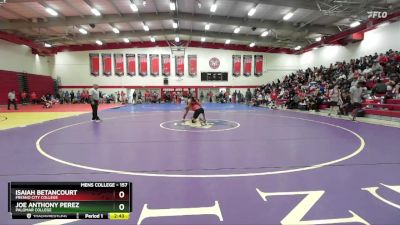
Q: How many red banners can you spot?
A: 12